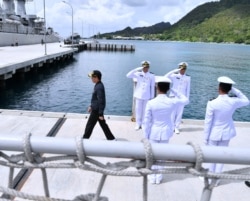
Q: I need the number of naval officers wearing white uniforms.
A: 4